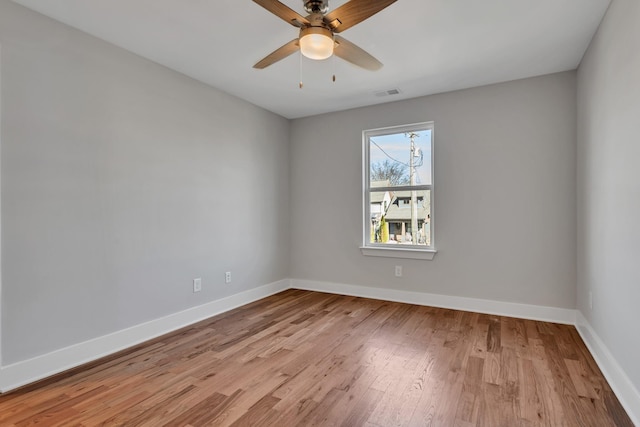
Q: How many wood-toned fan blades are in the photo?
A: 4